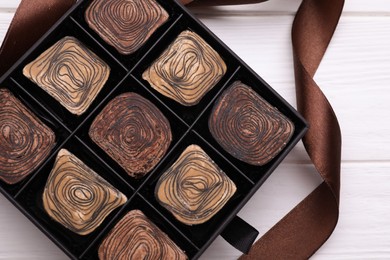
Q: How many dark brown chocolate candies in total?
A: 5